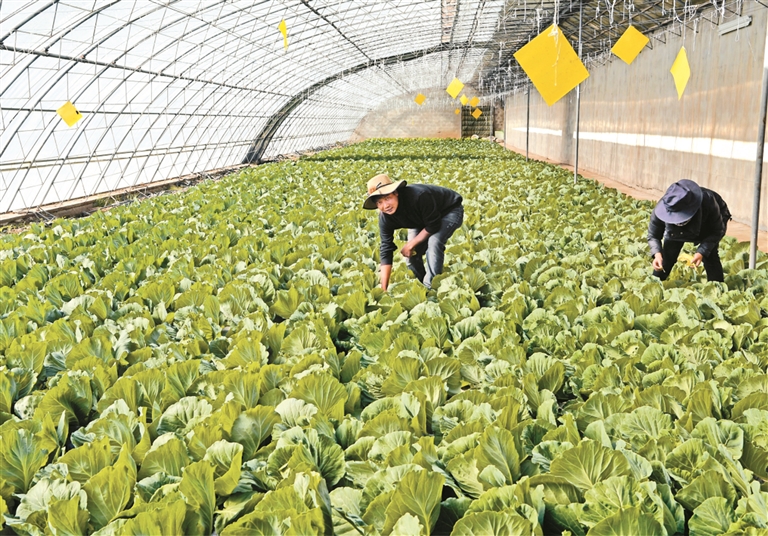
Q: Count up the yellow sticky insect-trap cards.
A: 11